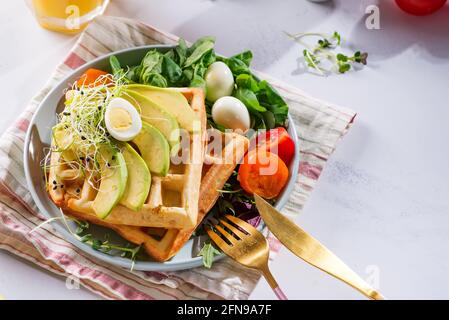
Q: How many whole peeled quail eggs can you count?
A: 2